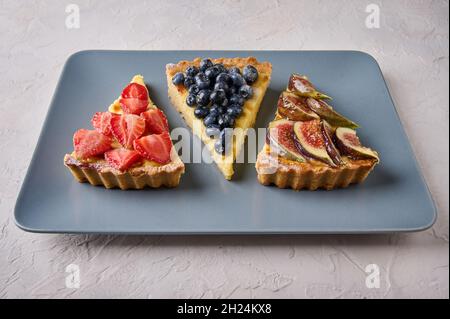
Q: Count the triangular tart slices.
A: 3